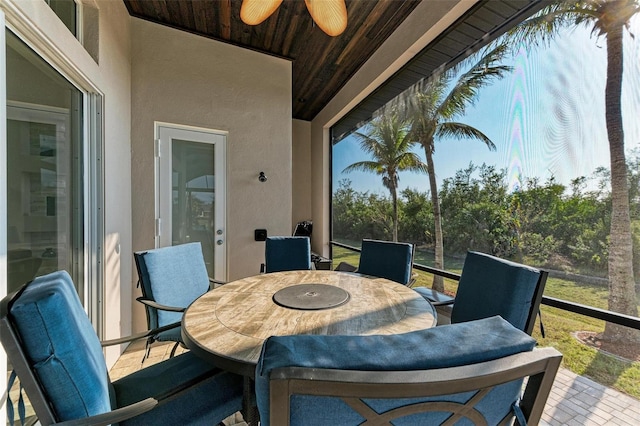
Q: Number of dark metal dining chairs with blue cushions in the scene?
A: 6